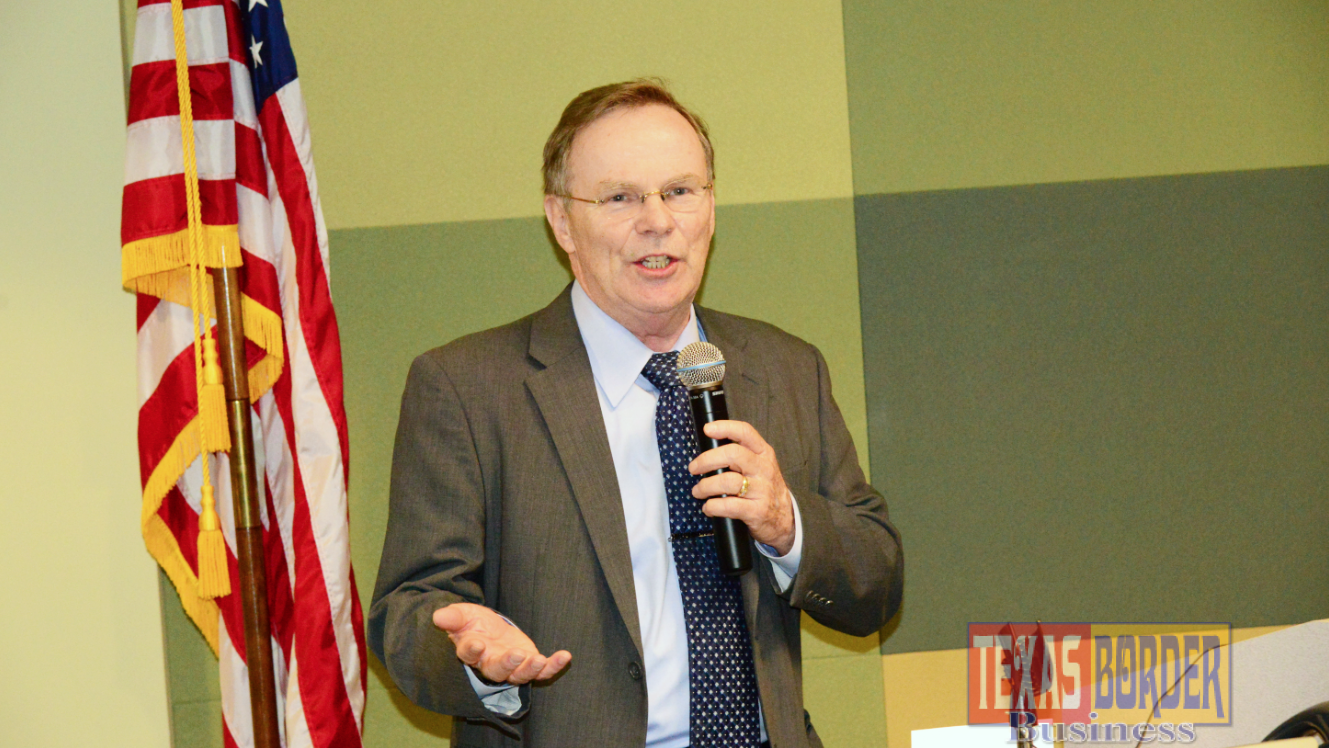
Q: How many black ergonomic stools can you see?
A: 0